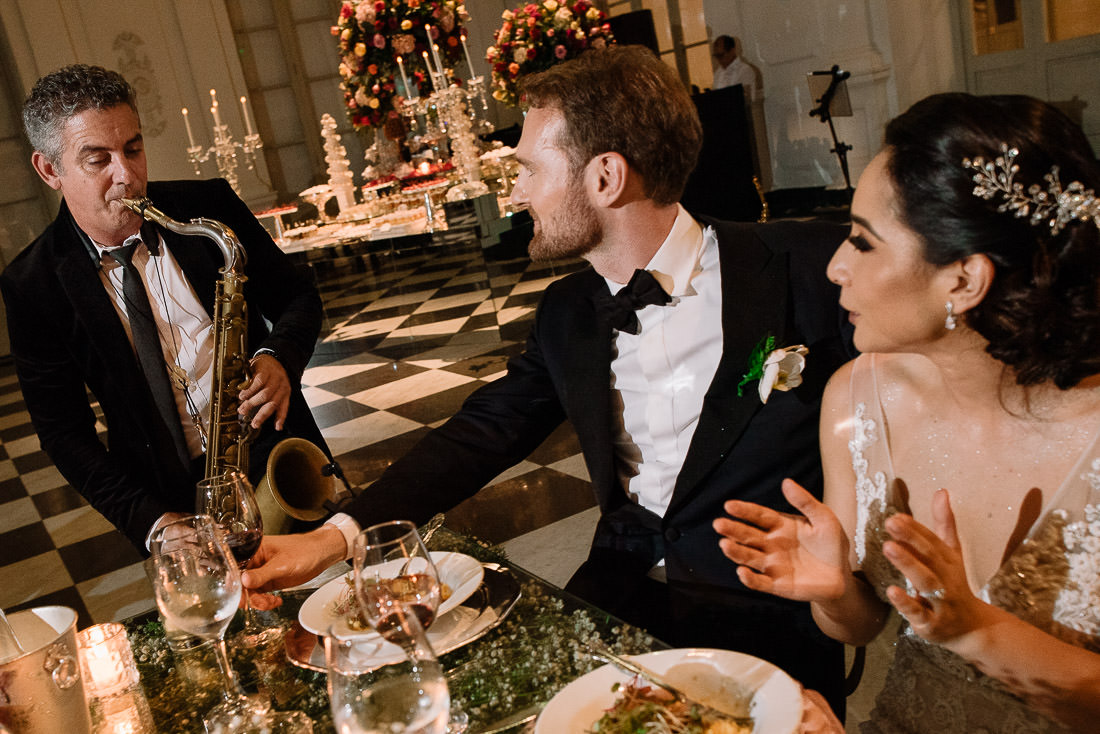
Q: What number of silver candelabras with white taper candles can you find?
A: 2